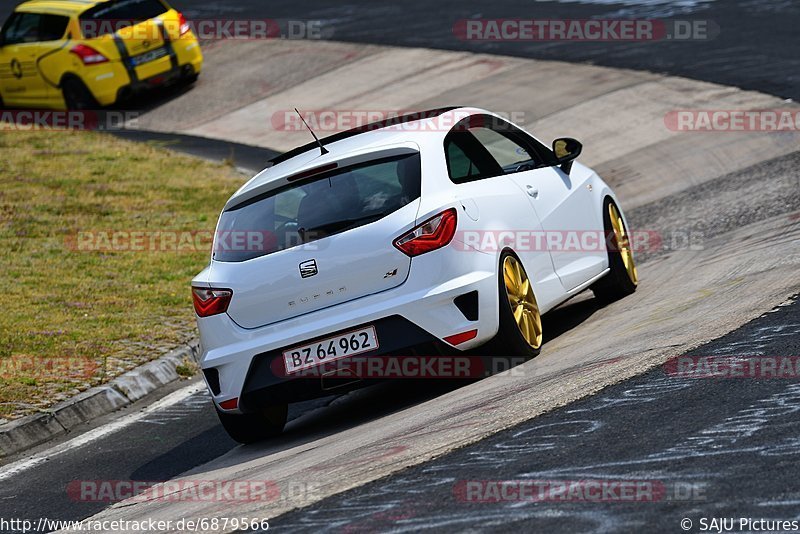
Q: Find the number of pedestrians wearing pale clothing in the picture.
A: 0